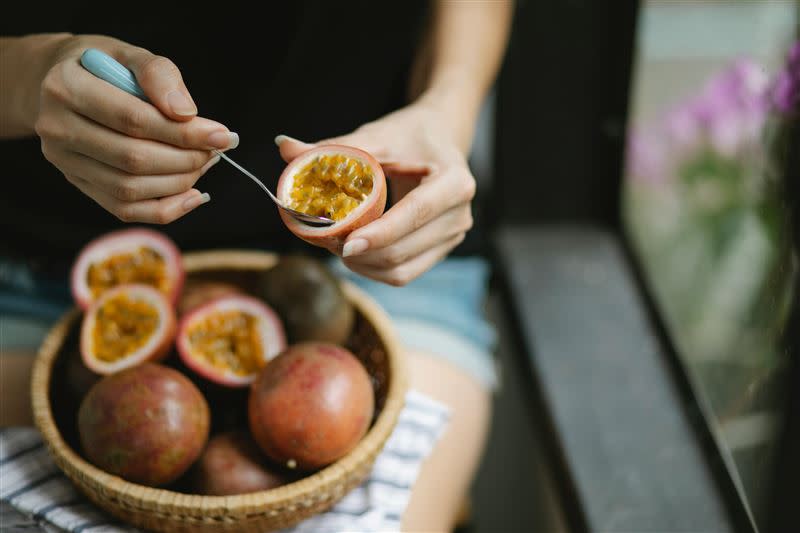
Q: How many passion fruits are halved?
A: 4